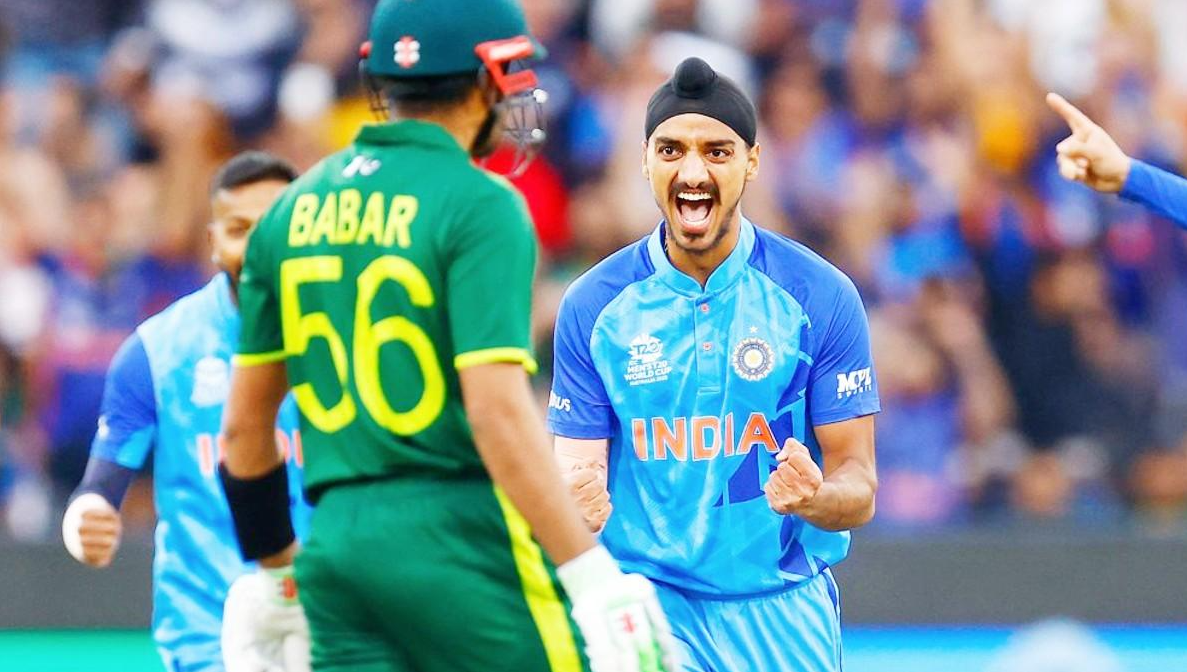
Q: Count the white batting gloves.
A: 2